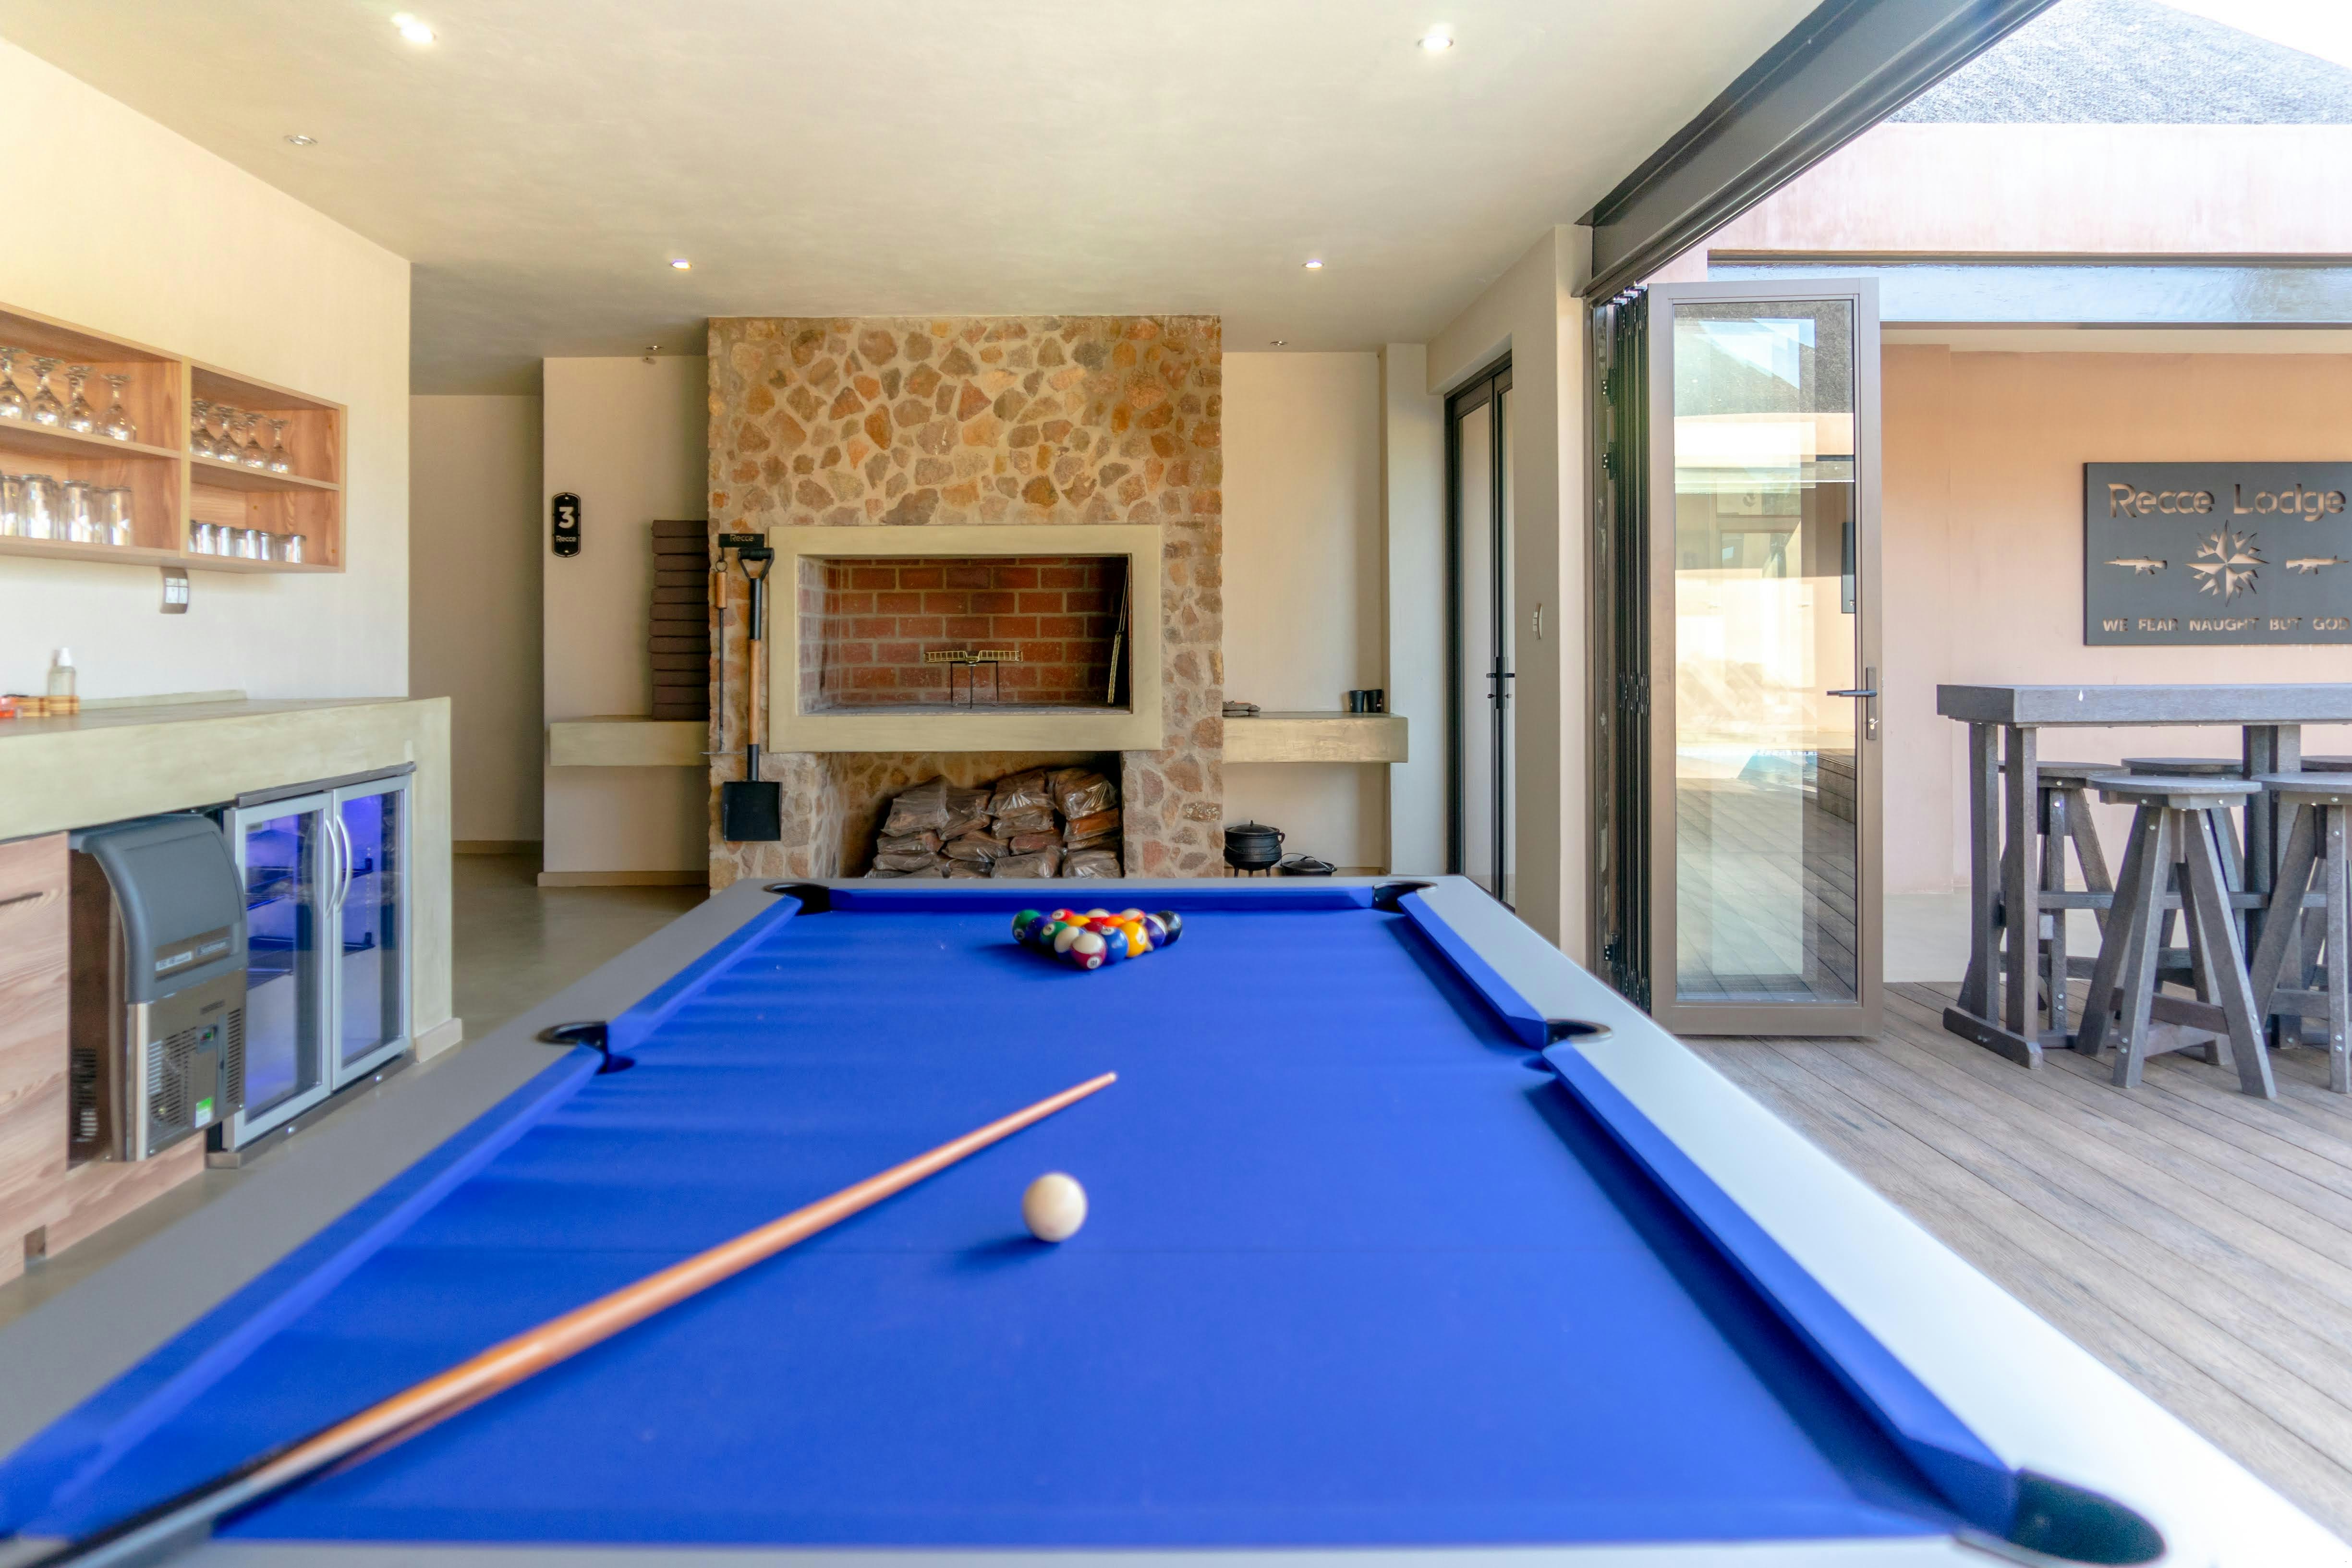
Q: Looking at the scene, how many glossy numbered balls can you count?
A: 15